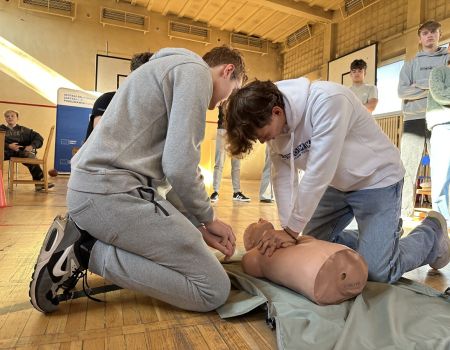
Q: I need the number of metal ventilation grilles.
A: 6